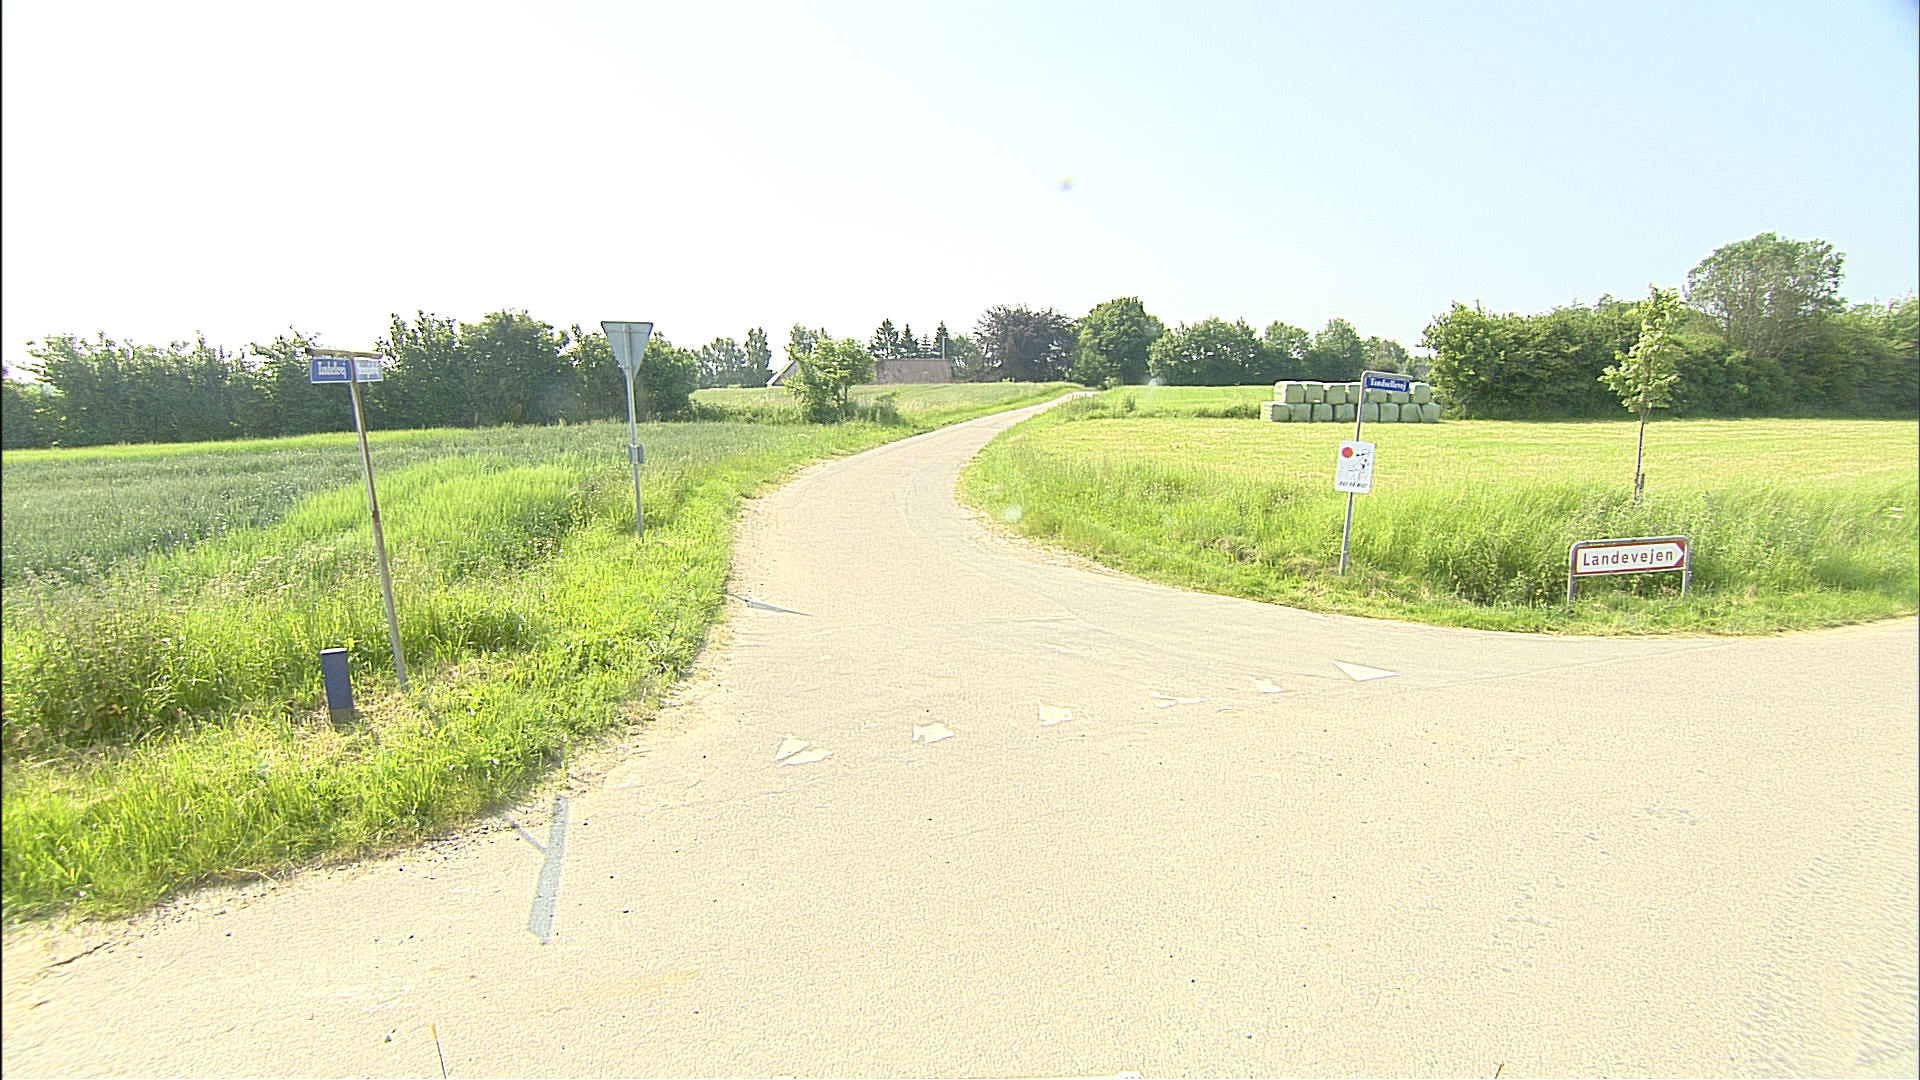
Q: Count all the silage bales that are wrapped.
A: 15